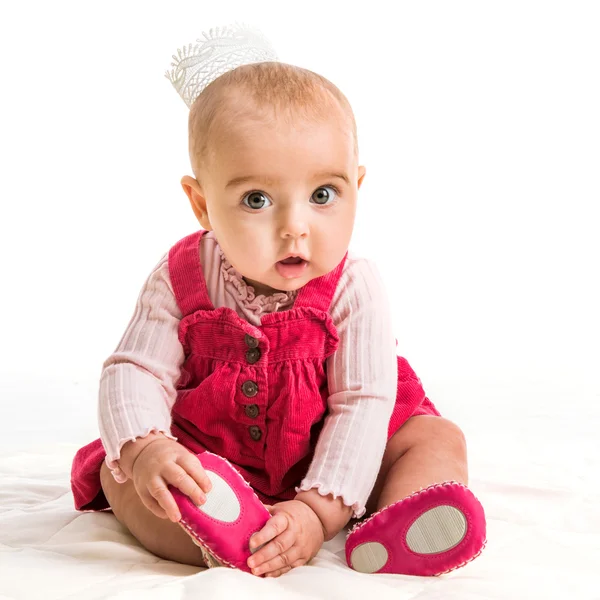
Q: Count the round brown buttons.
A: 5